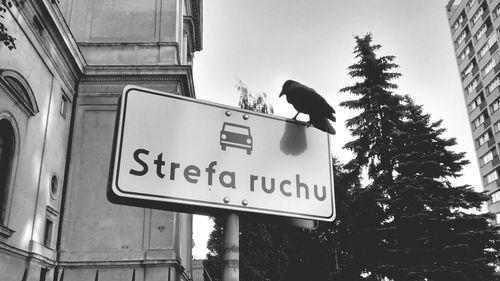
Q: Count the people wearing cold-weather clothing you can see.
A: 0